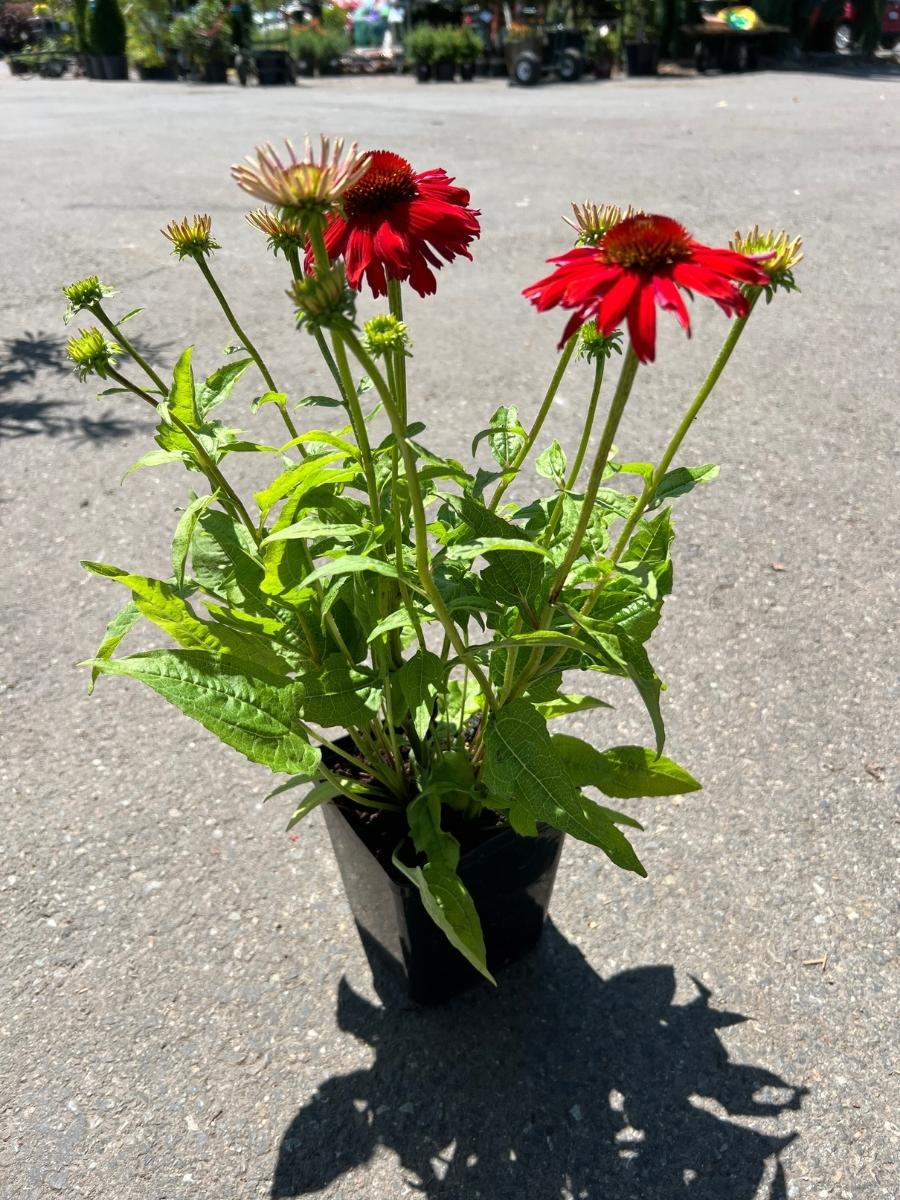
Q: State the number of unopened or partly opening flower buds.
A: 10